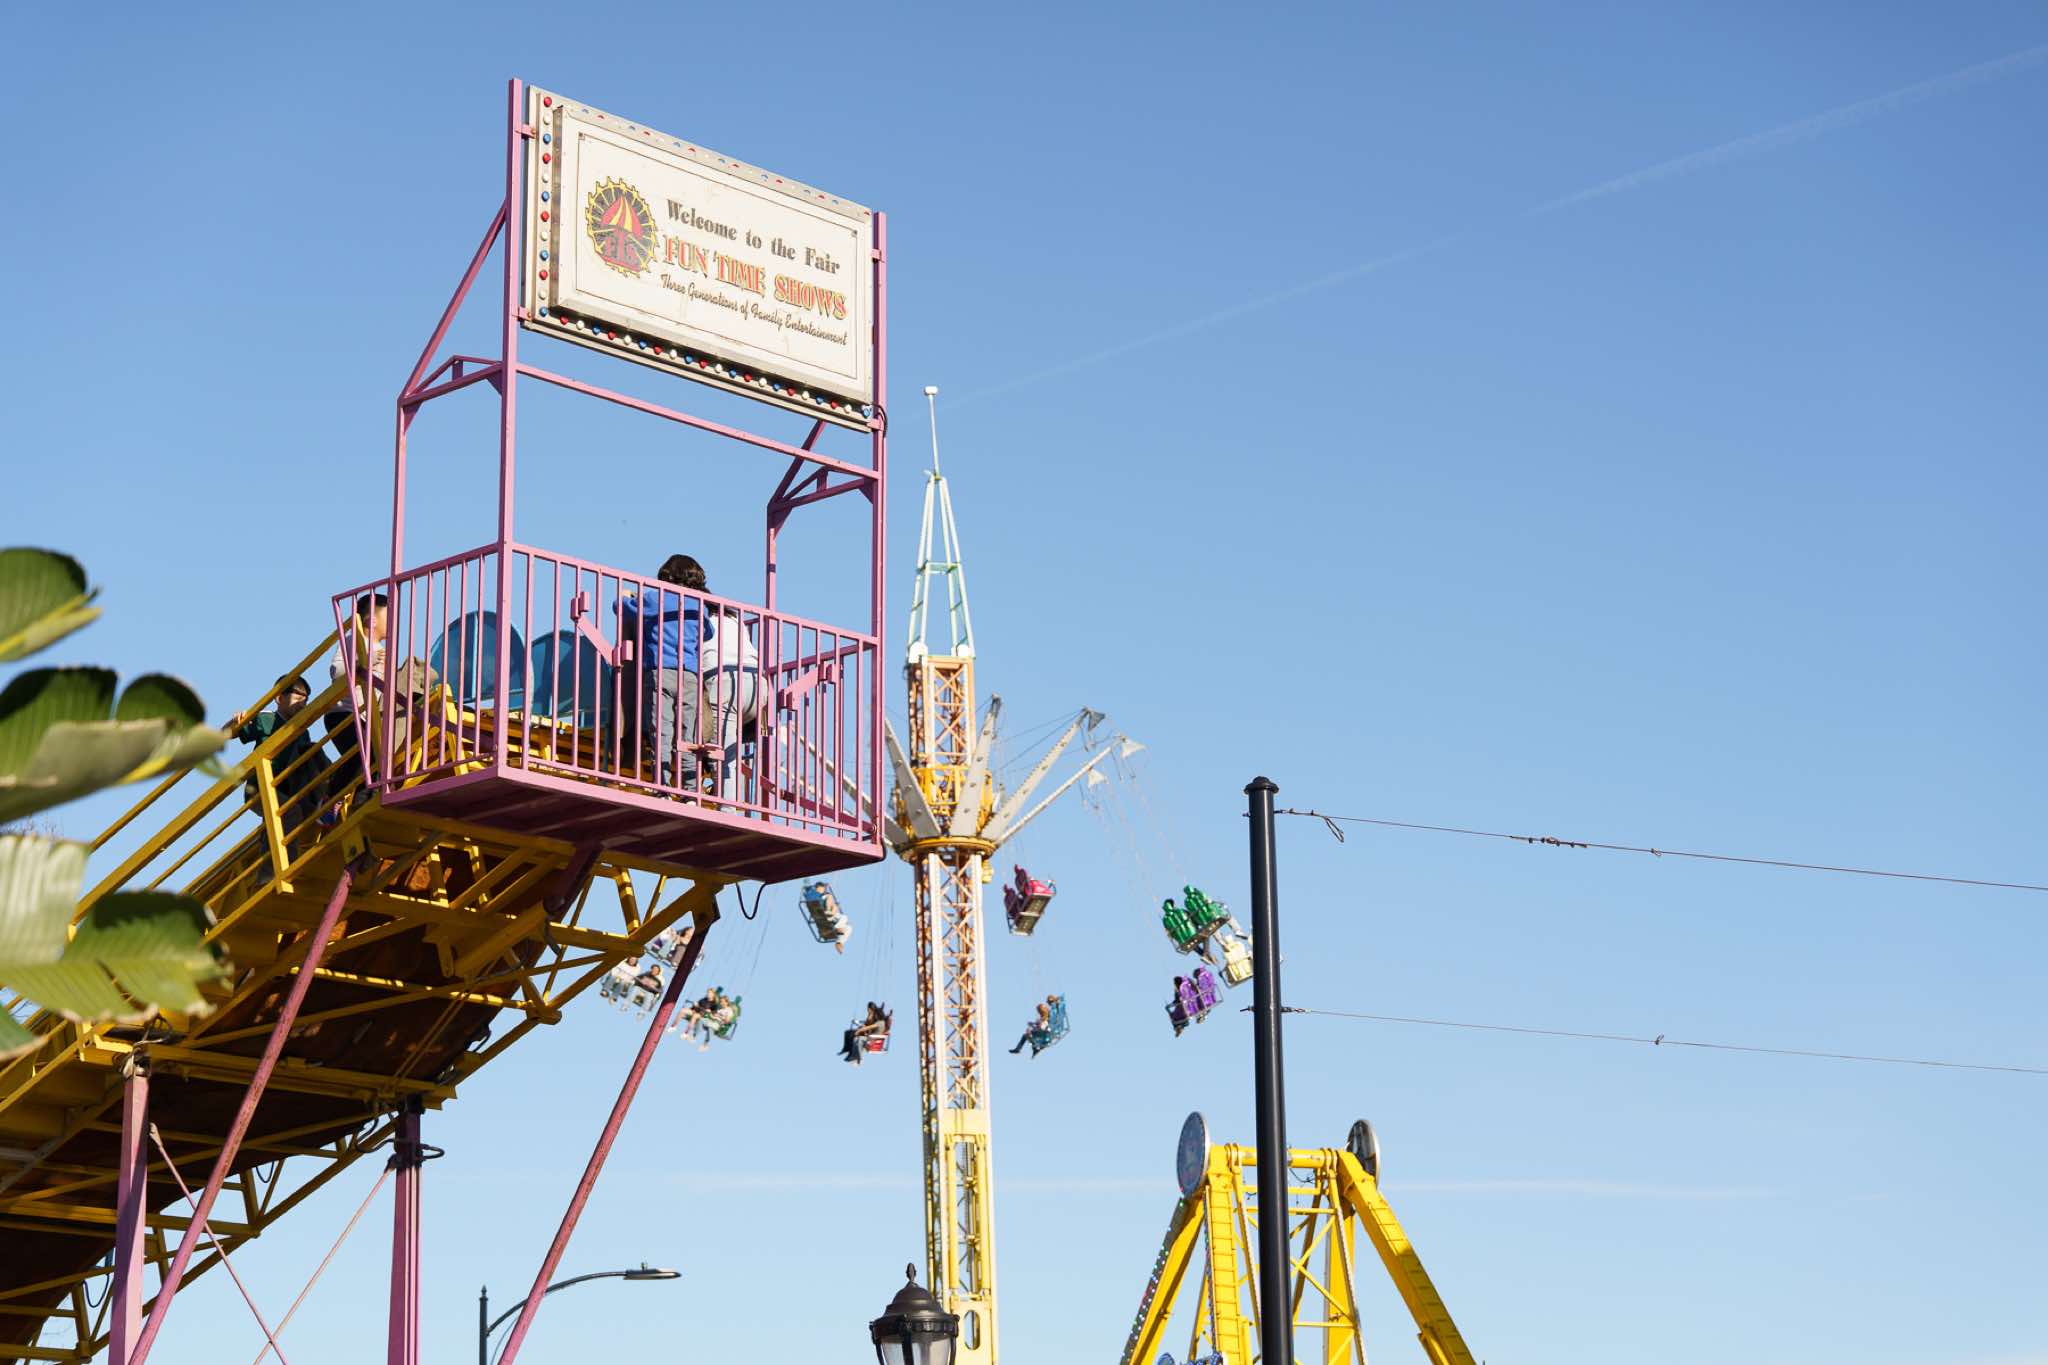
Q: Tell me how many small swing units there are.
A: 10